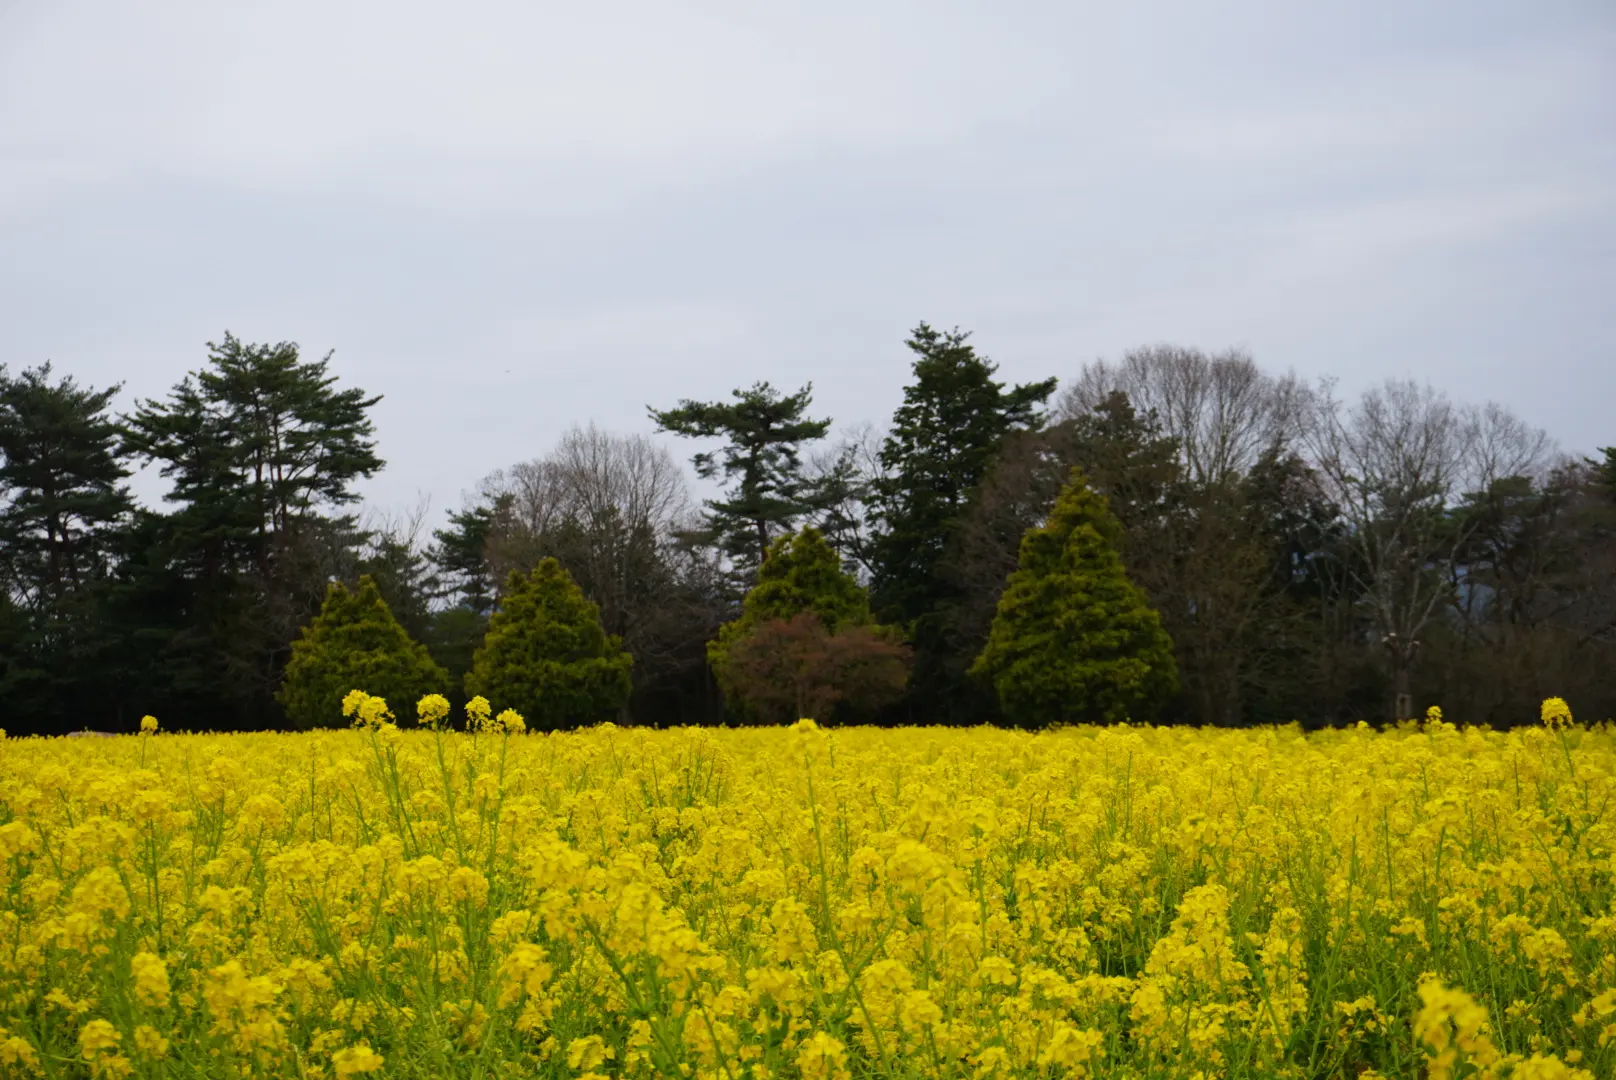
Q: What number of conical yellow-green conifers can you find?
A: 4